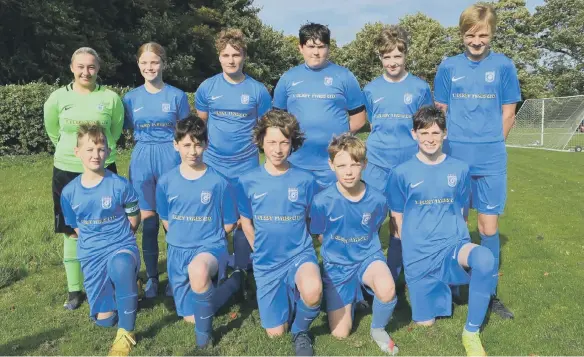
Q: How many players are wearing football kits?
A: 11